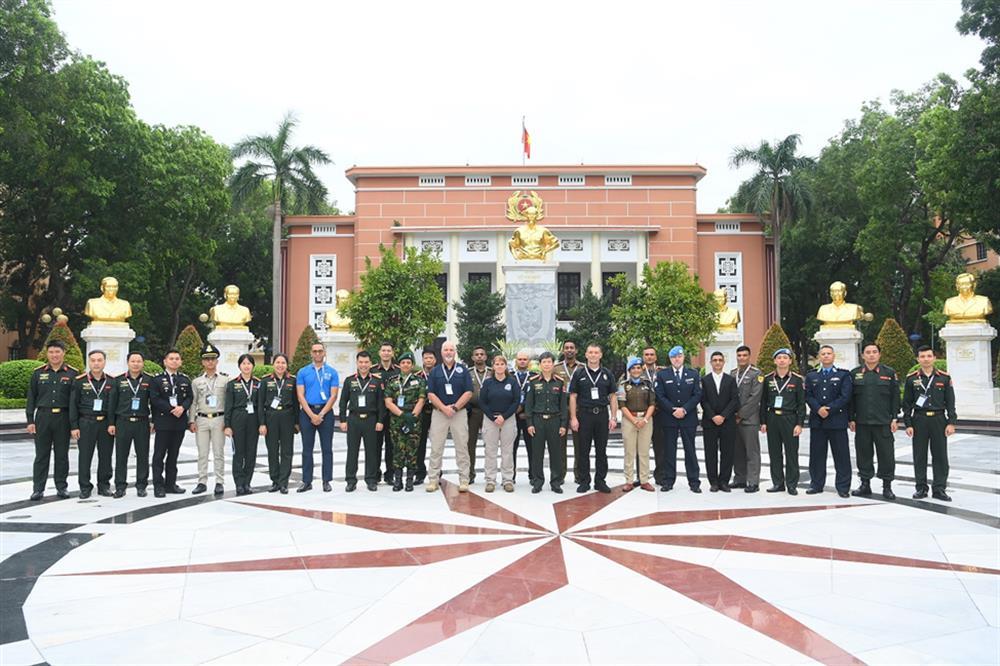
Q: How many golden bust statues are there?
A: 7